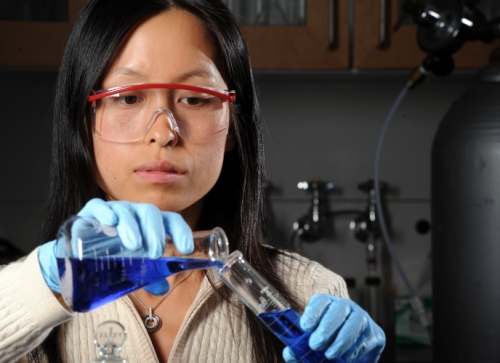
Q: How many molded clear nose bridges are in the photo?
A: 1